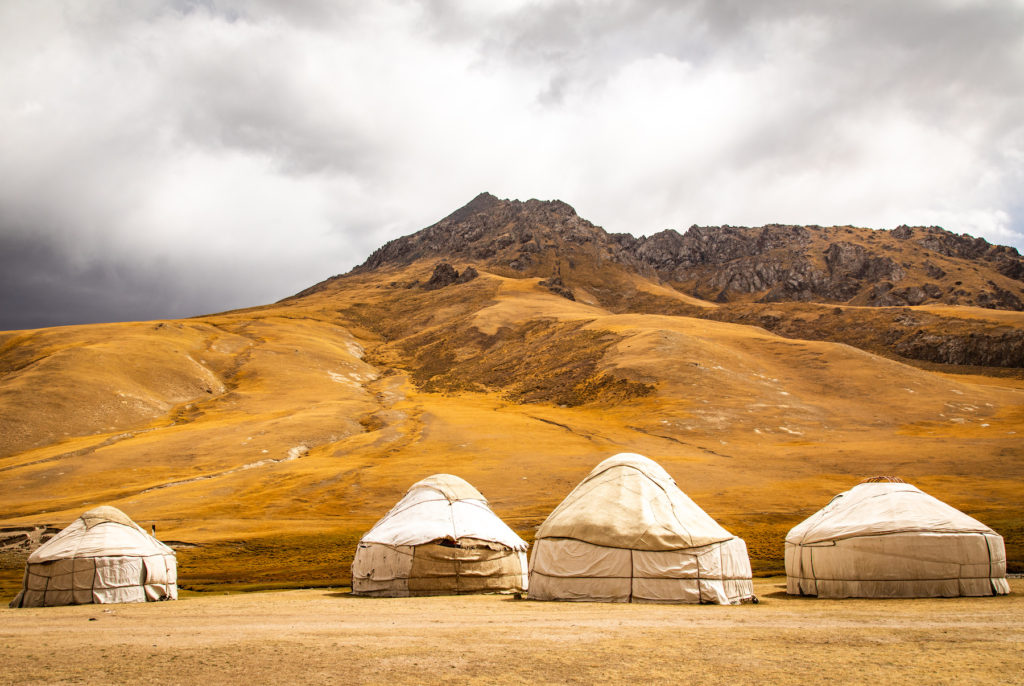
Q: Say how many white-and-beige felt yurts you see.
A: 4